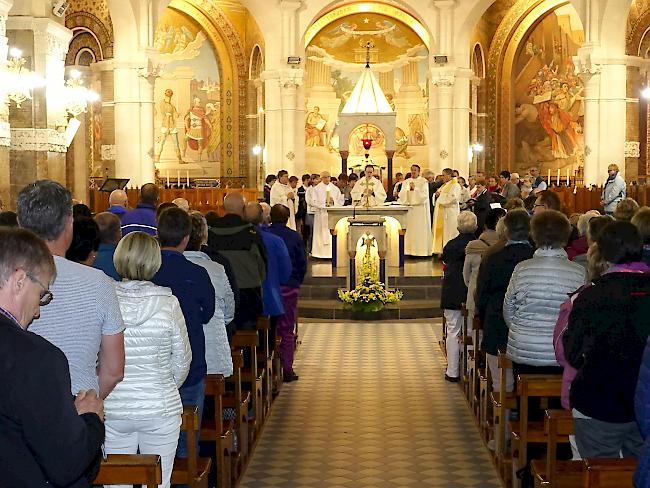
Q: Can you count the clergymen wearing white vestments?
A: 5